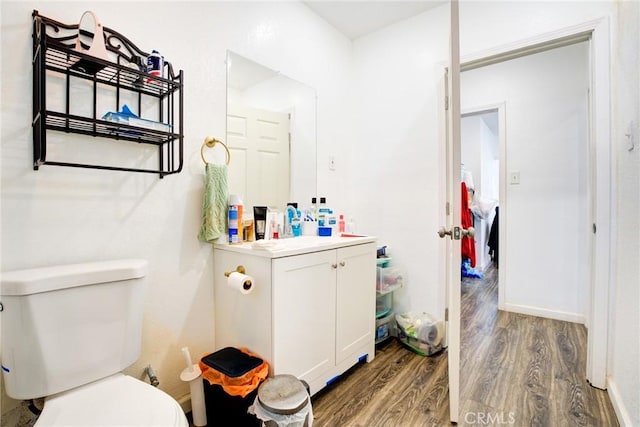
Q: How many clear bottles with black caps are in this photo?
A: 2